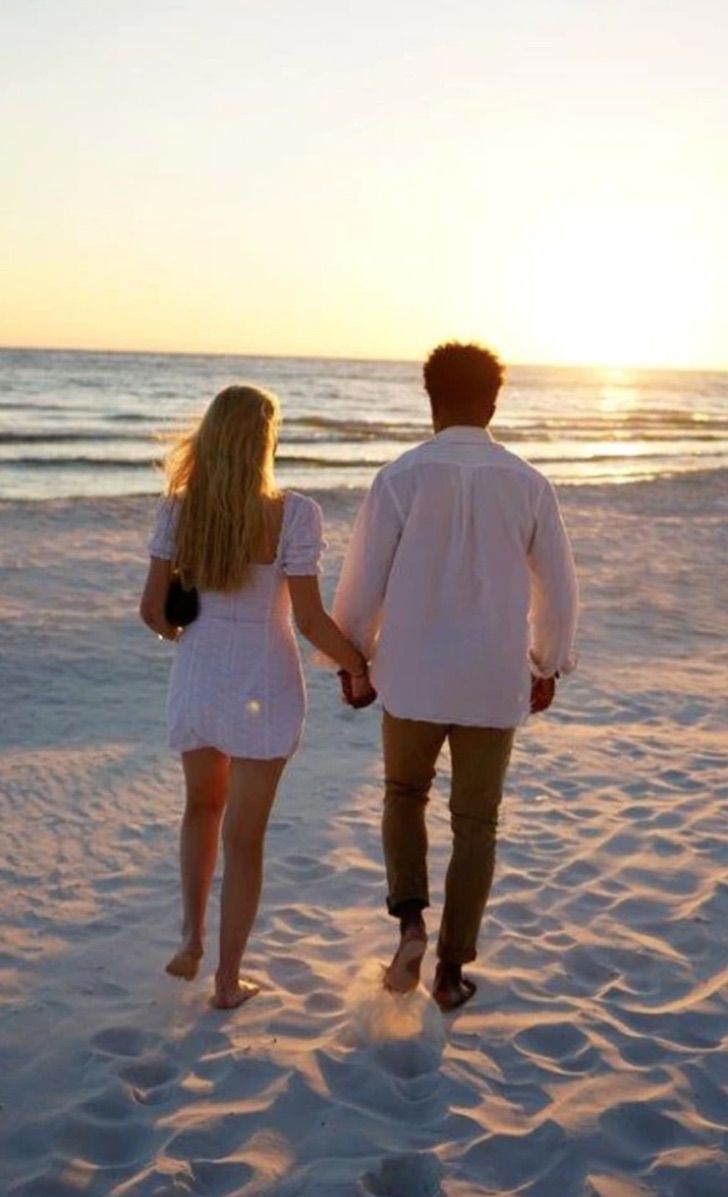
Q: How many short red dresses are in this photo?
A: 0